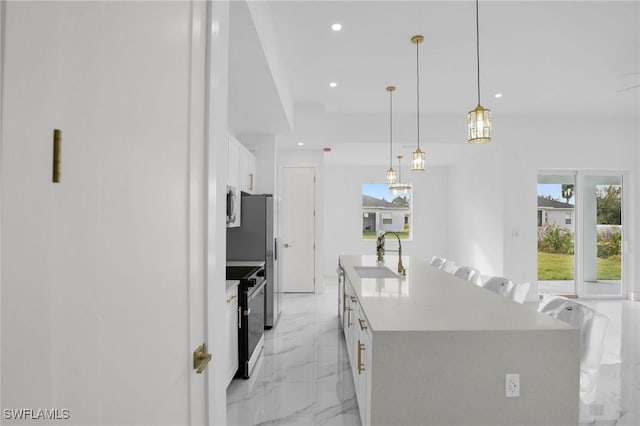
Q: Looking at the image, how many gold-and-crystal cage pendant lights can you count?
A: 3